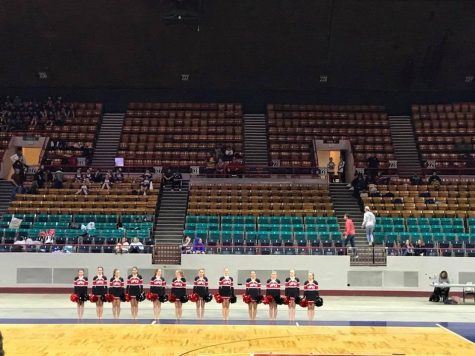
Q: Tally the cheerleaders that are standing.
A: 12